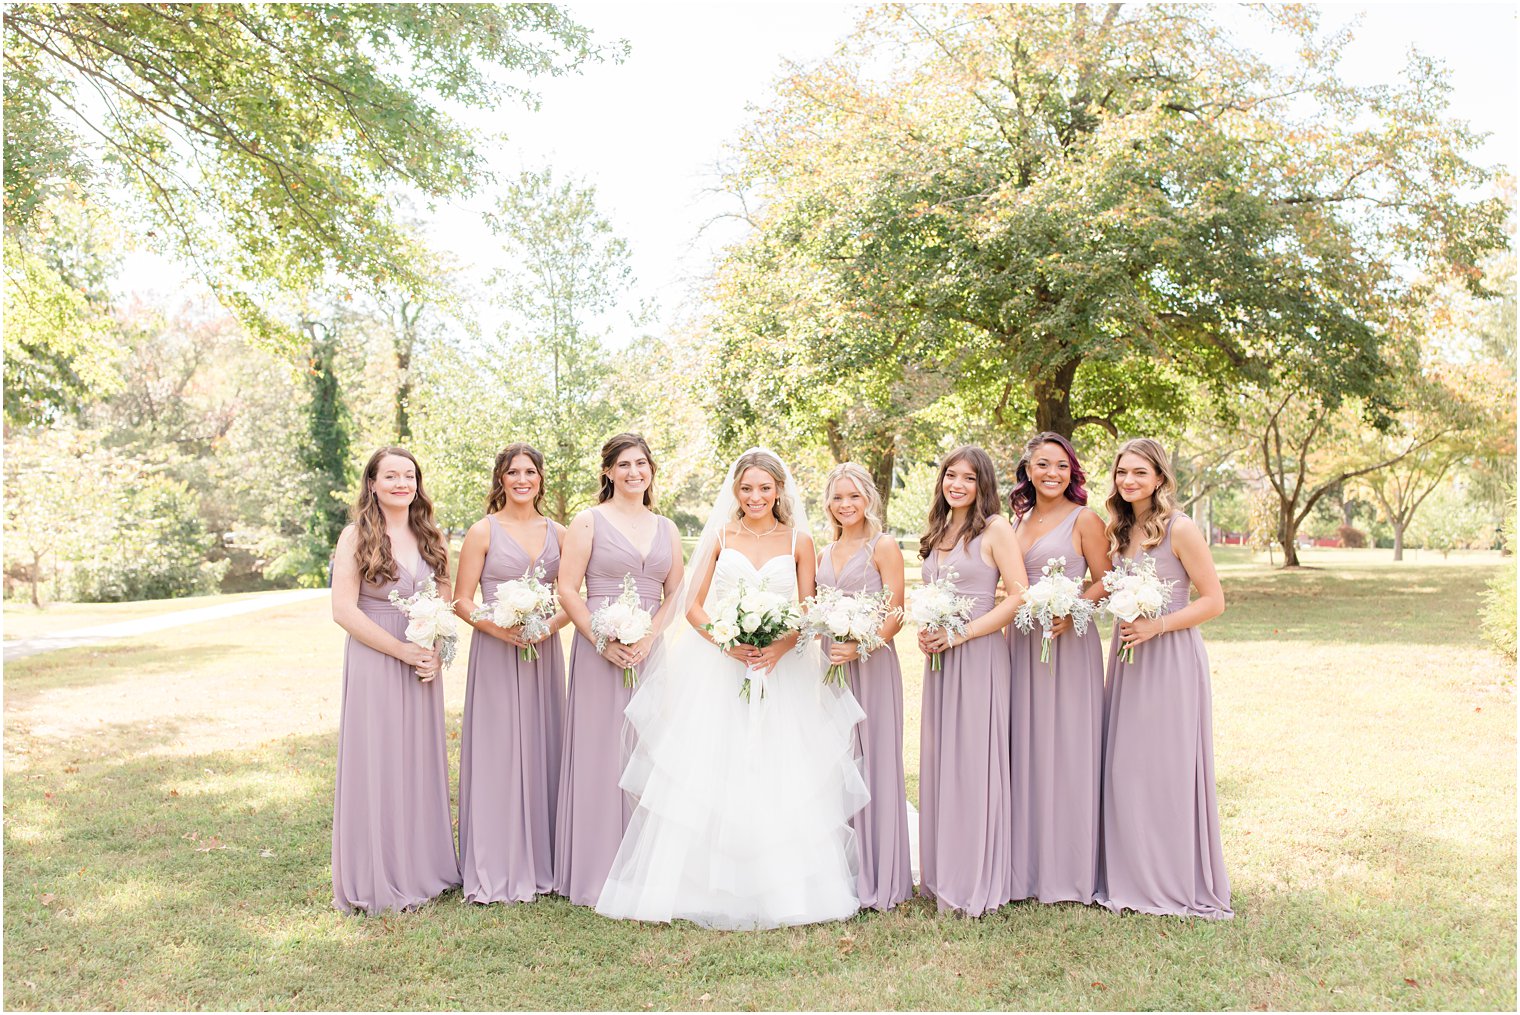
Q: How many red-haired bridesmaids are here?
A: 1